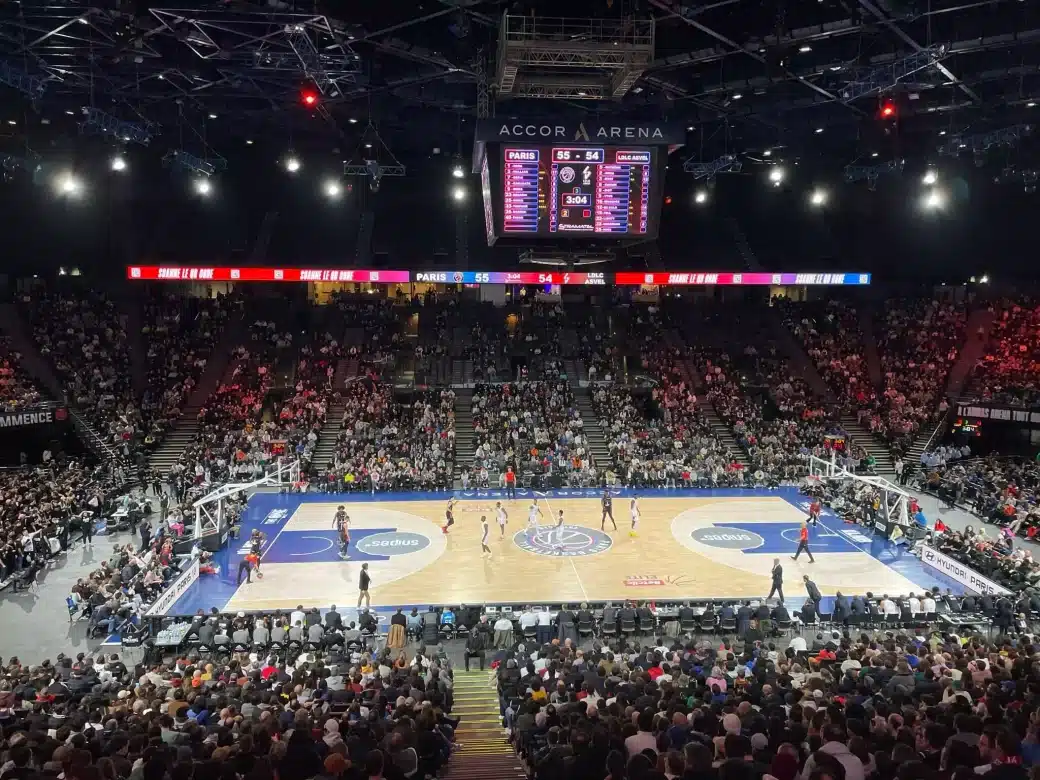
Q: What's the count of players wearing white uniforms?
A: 5